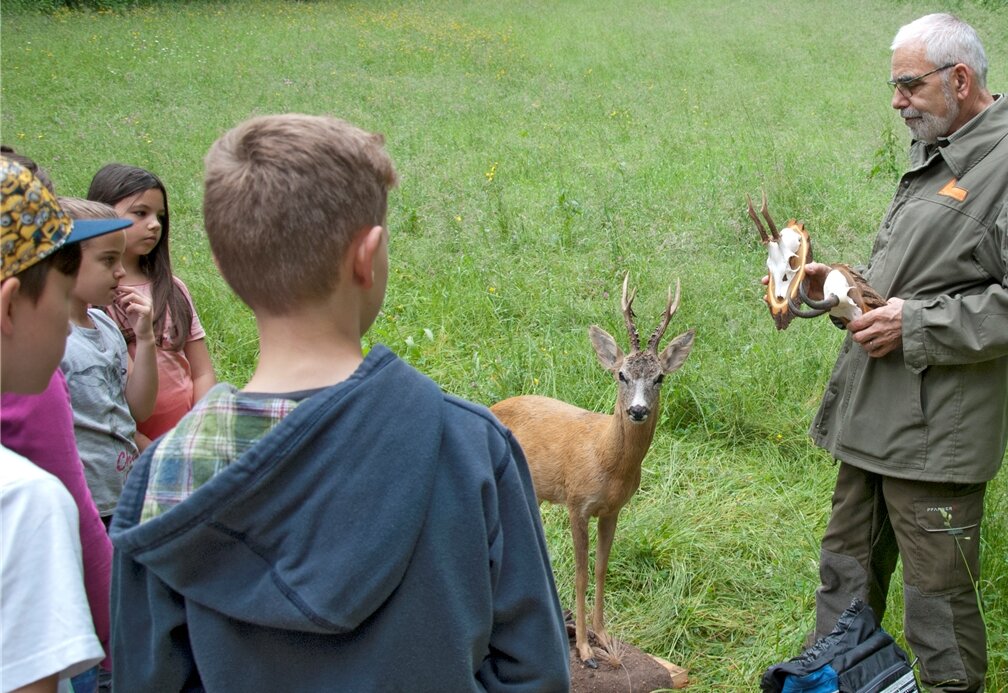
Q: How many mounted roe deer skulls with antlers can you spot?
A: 1